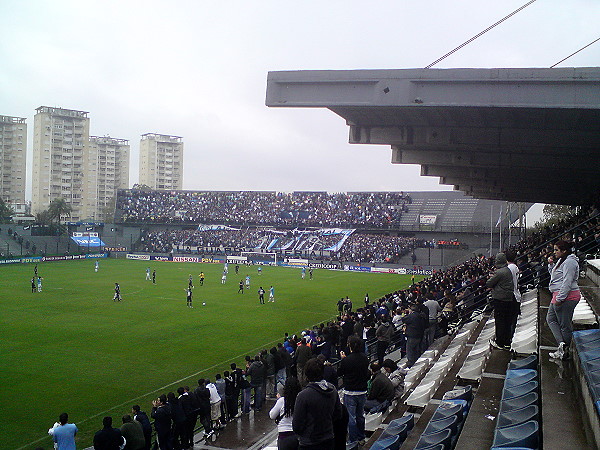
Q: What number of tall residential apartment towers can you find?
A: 4